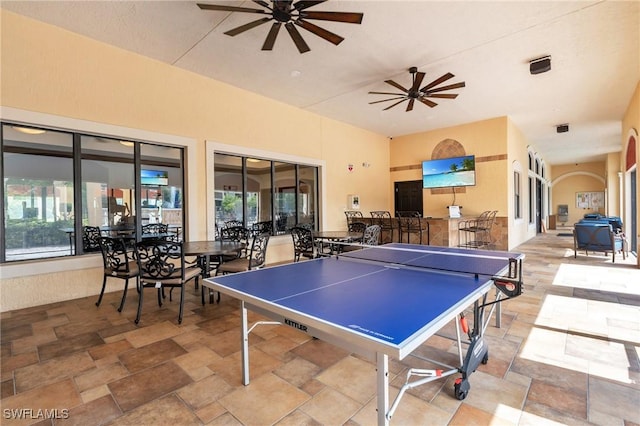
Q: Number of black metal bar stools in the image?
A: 5